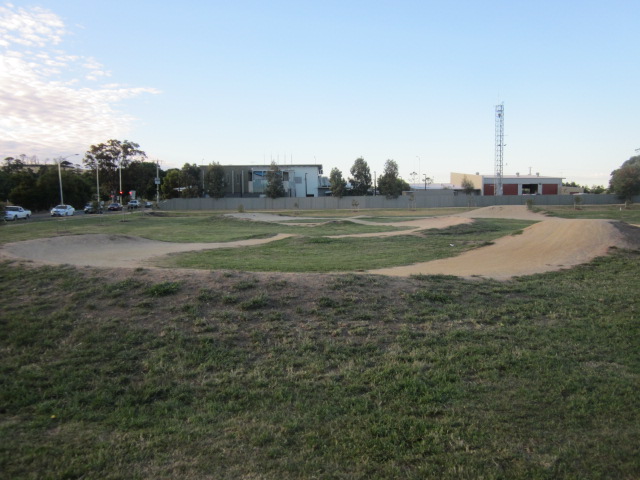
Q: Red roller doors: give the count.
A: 3